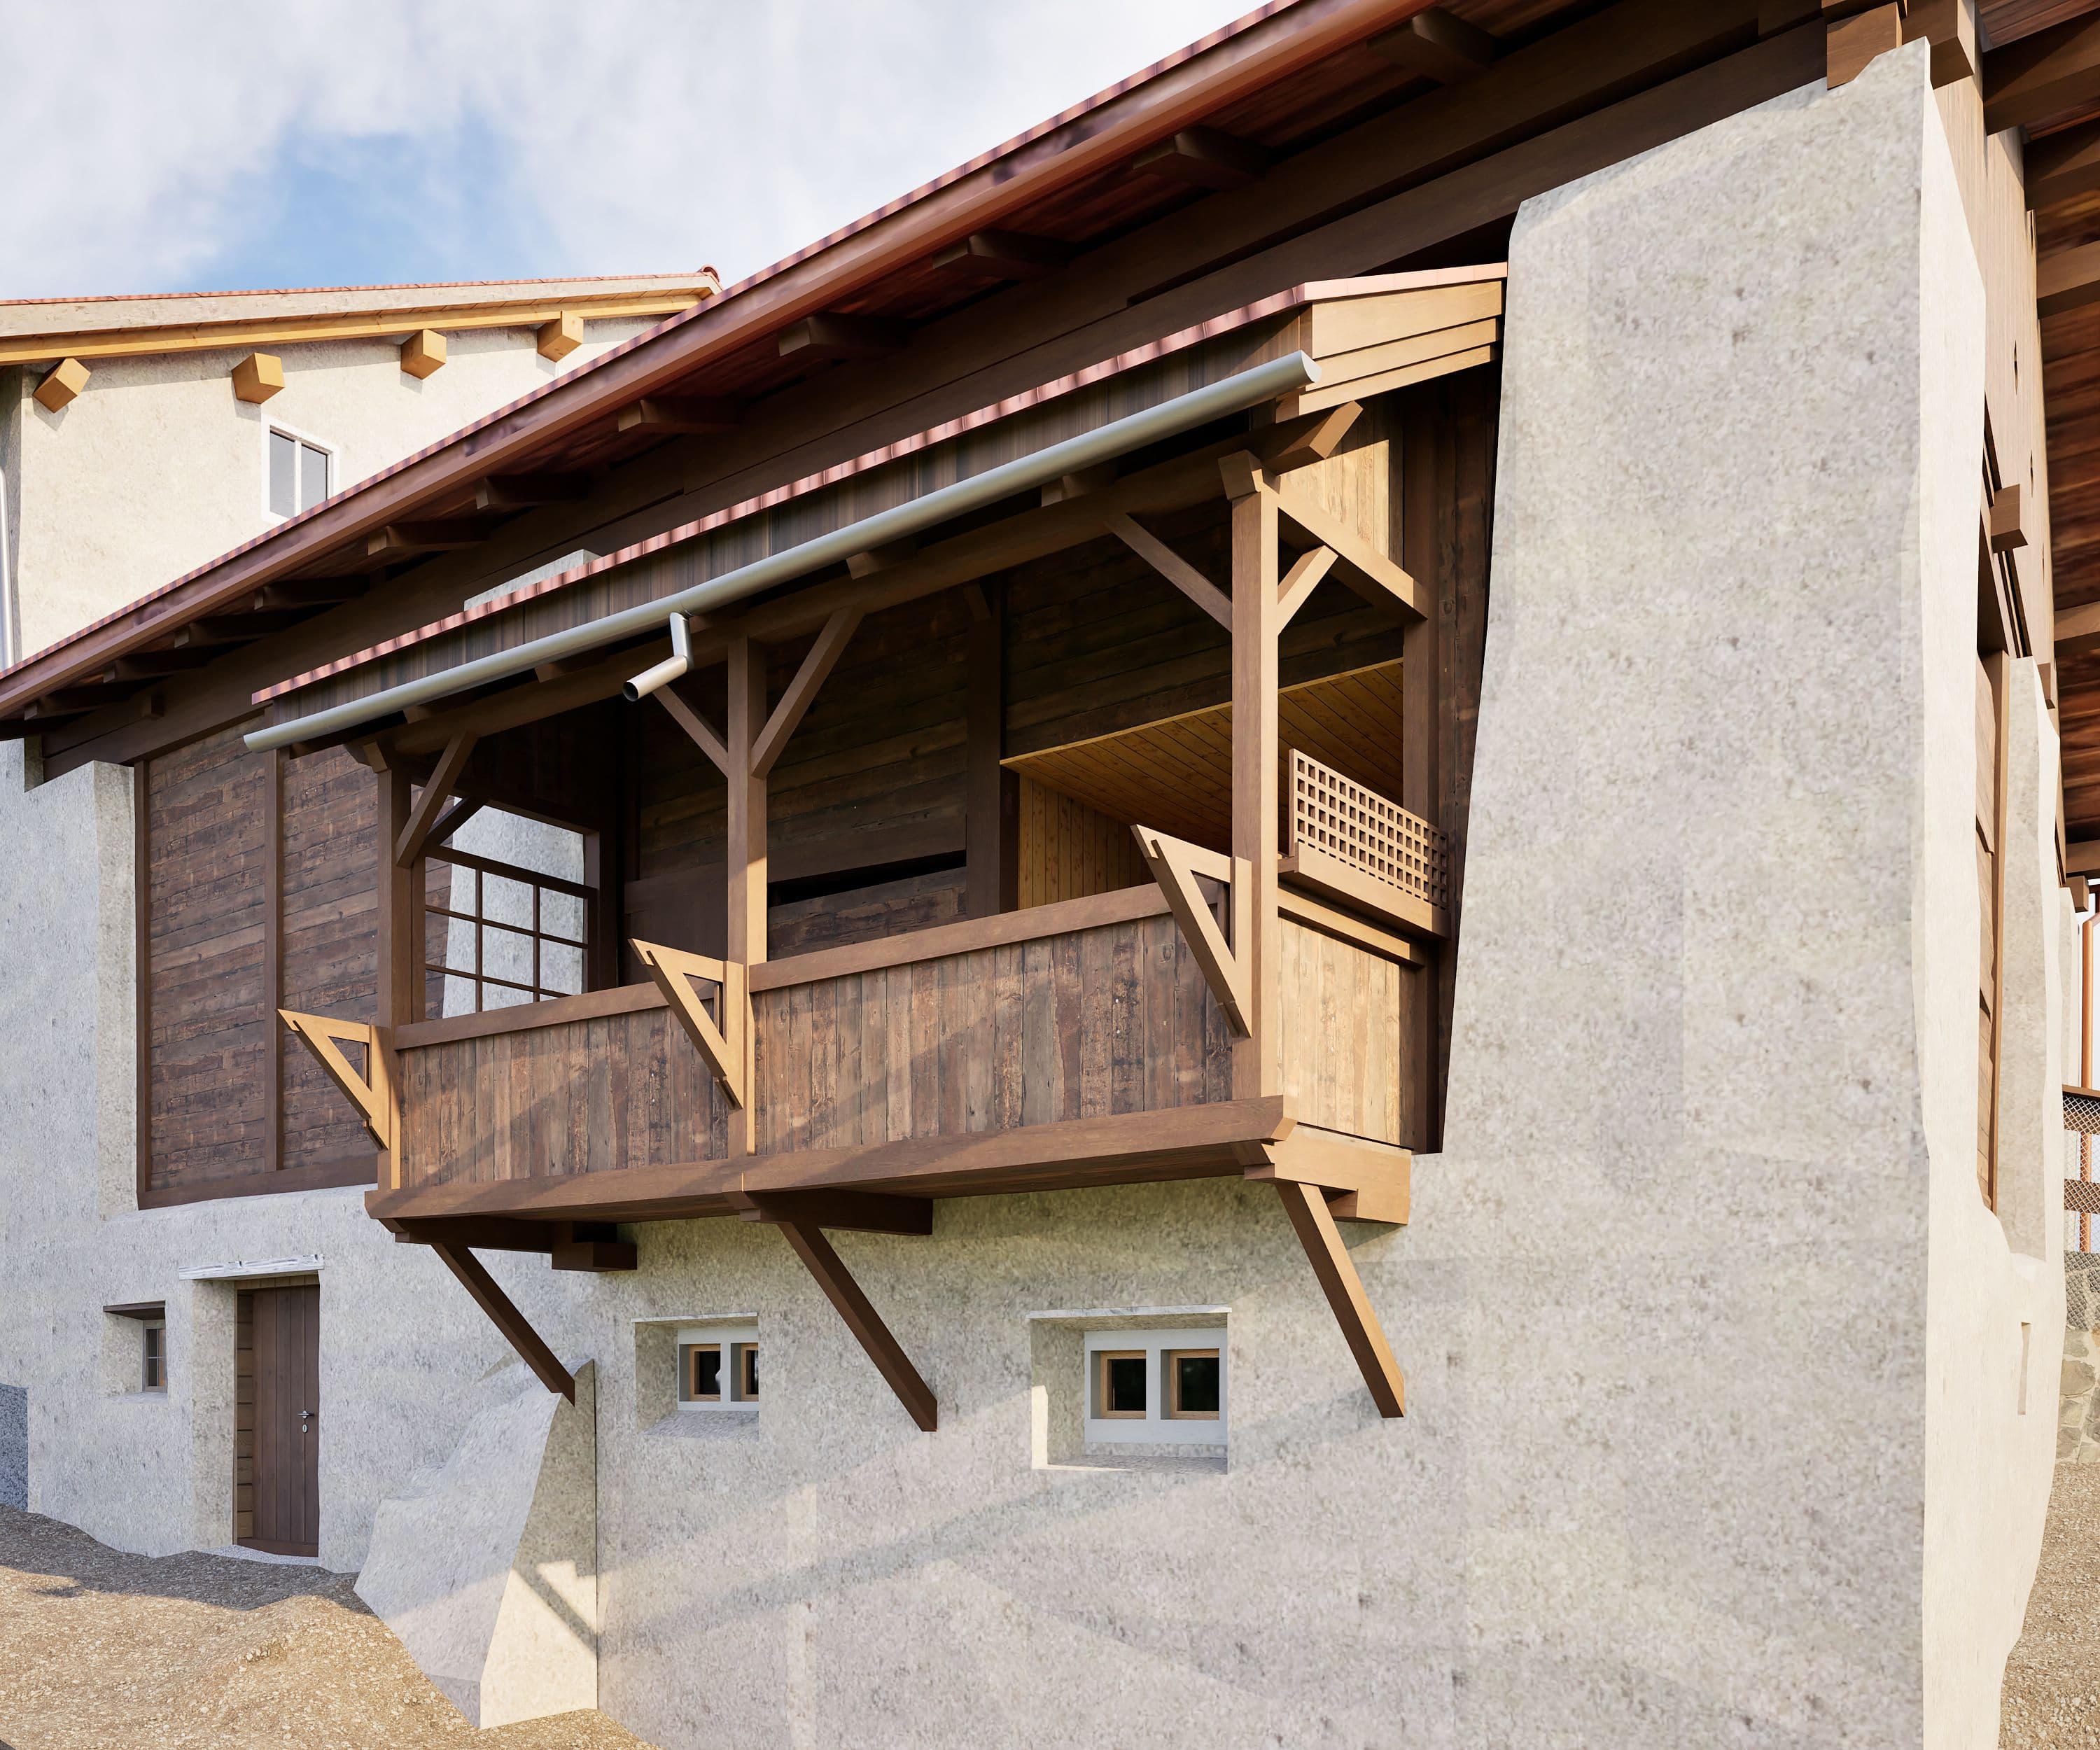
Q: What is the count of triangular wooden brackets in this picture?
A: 3